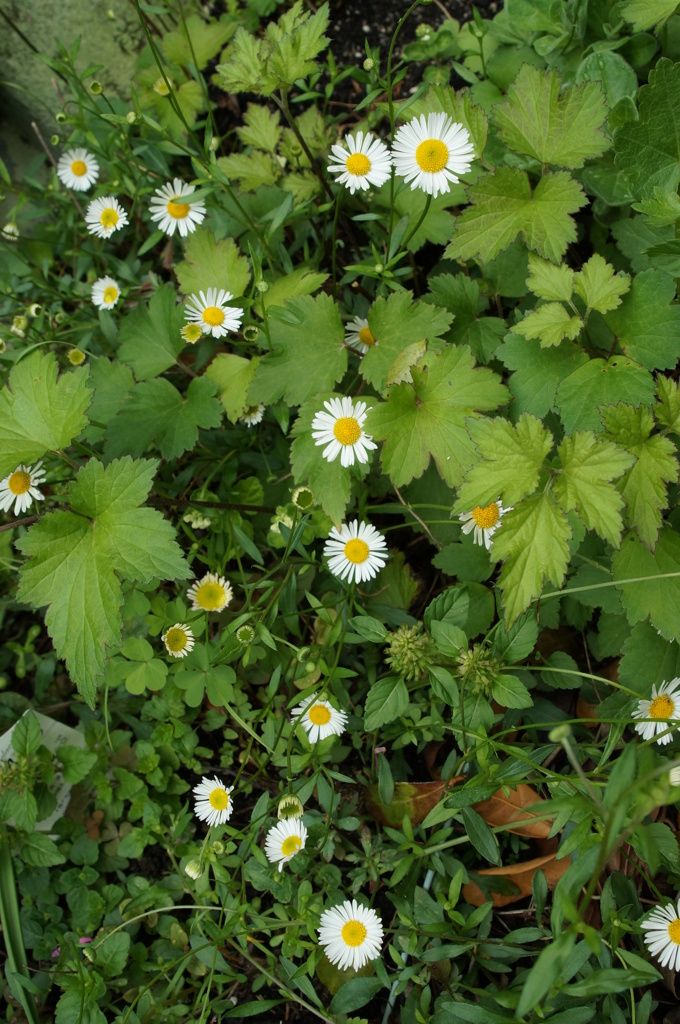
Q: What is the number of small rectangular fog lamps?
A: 0